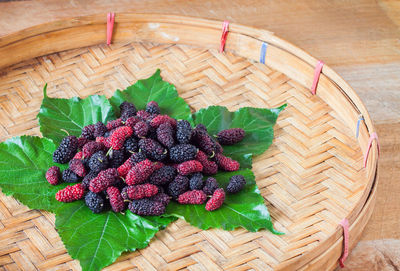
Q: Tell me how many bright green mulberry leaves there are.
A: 6